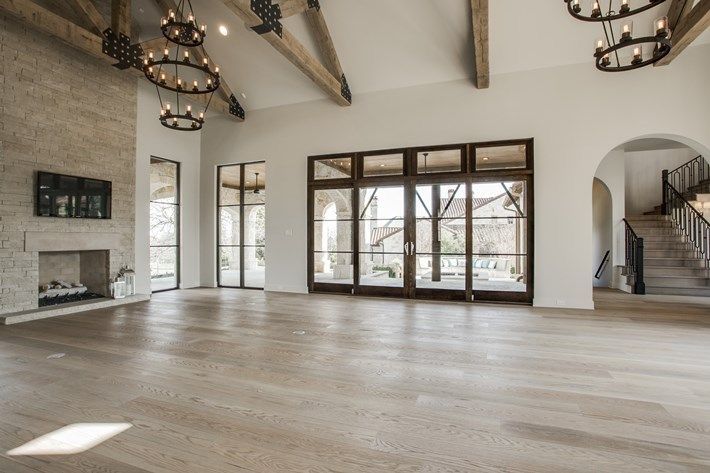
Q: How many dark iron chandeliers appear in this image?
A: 2